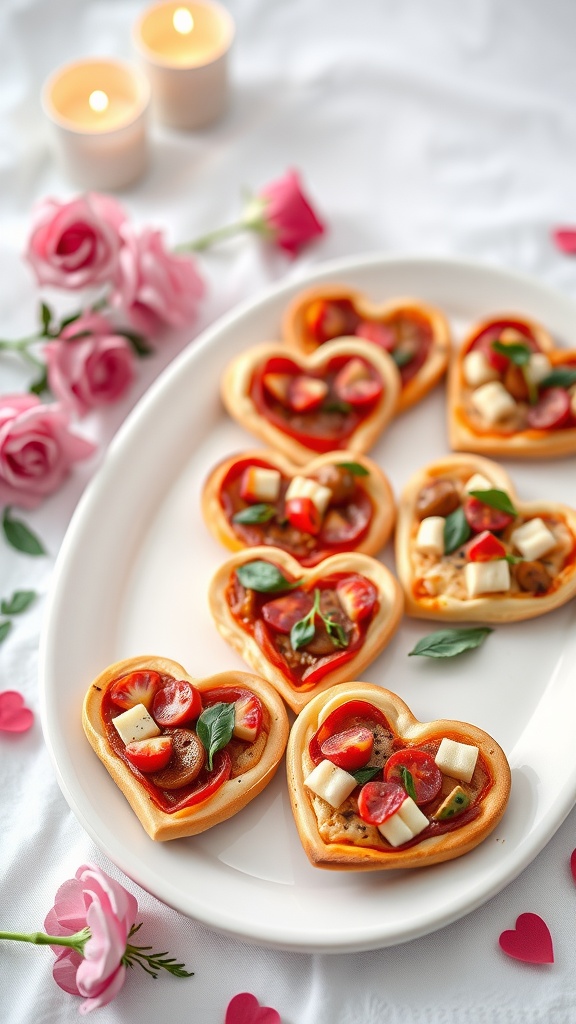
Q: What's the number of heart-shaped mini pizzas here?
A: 8